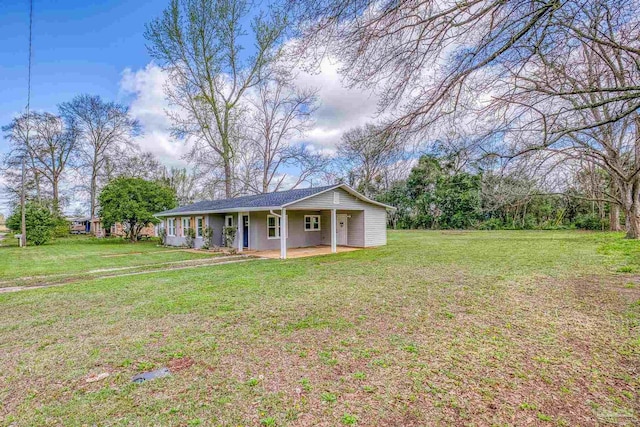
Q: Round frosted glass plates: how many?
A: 0